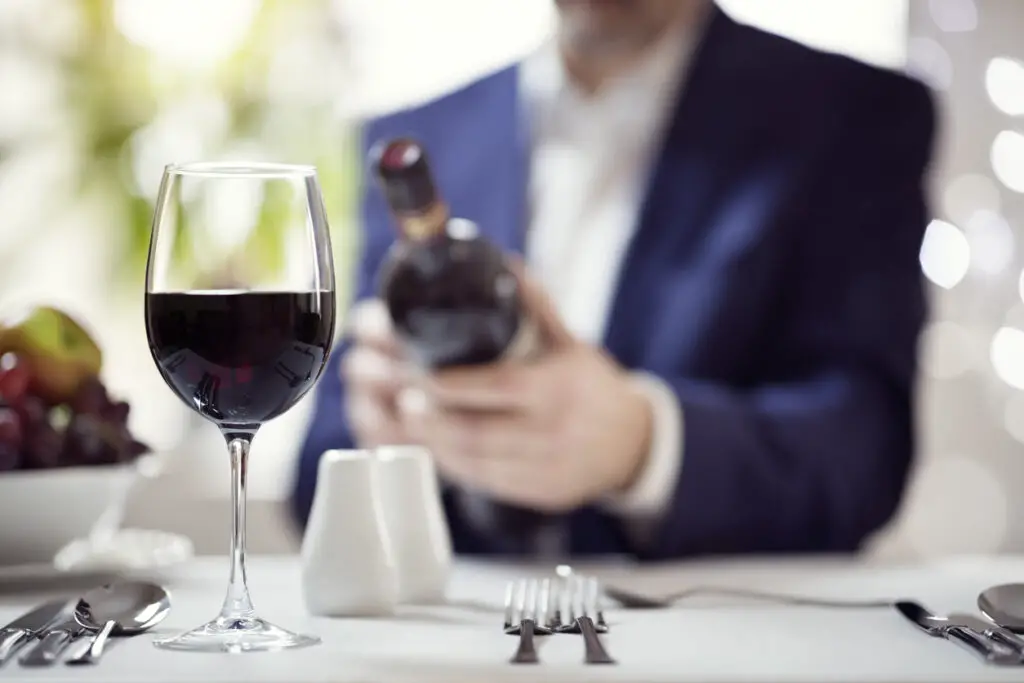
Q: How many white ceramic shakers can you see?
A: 2